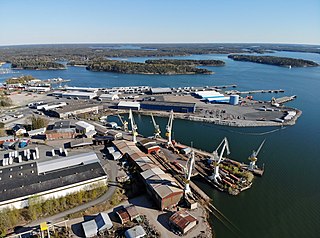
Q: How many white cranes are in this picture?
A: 7